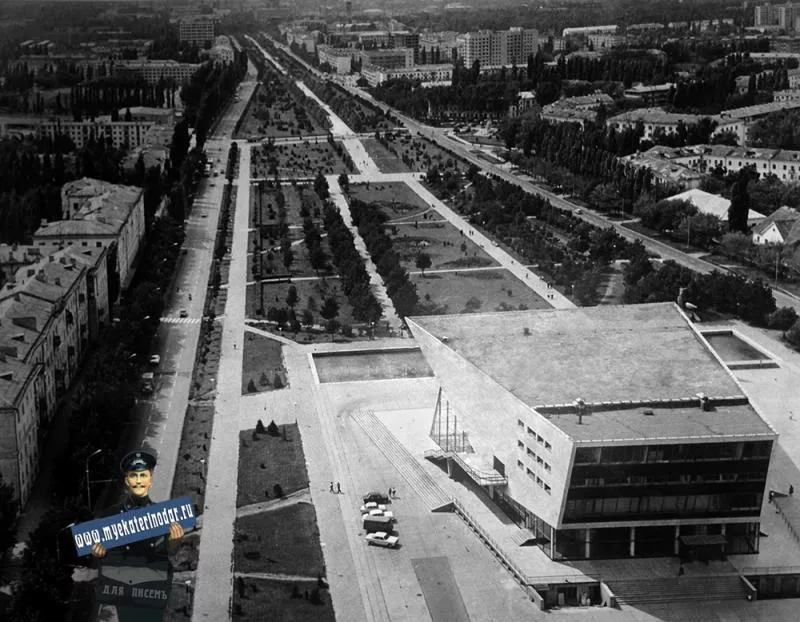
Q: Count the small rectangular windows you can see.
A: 12